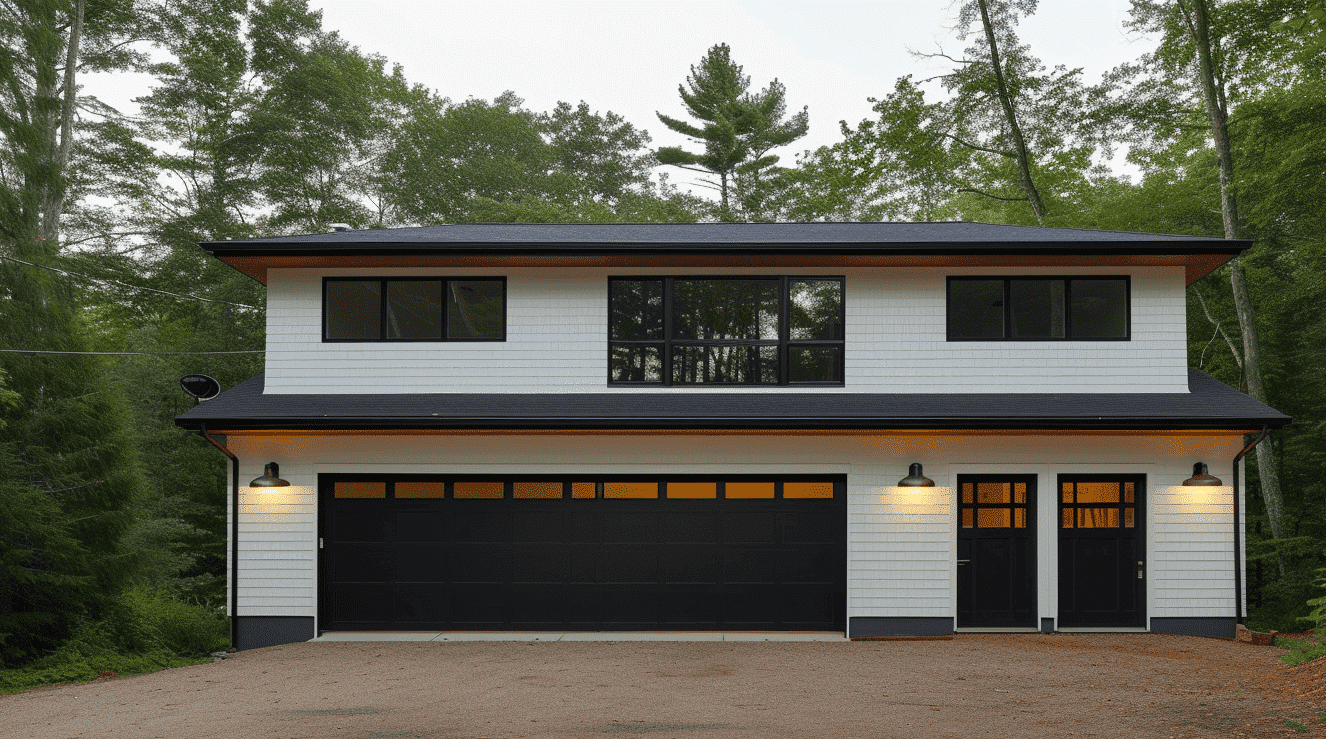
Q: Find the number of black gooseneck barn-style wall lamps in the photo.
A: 3